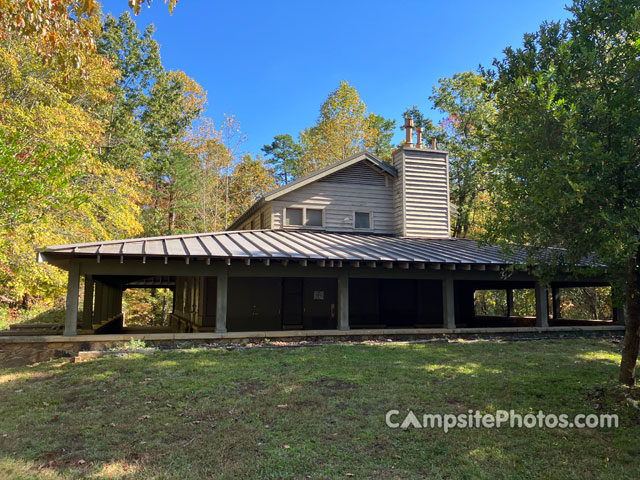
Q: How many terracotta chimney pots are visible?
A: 3